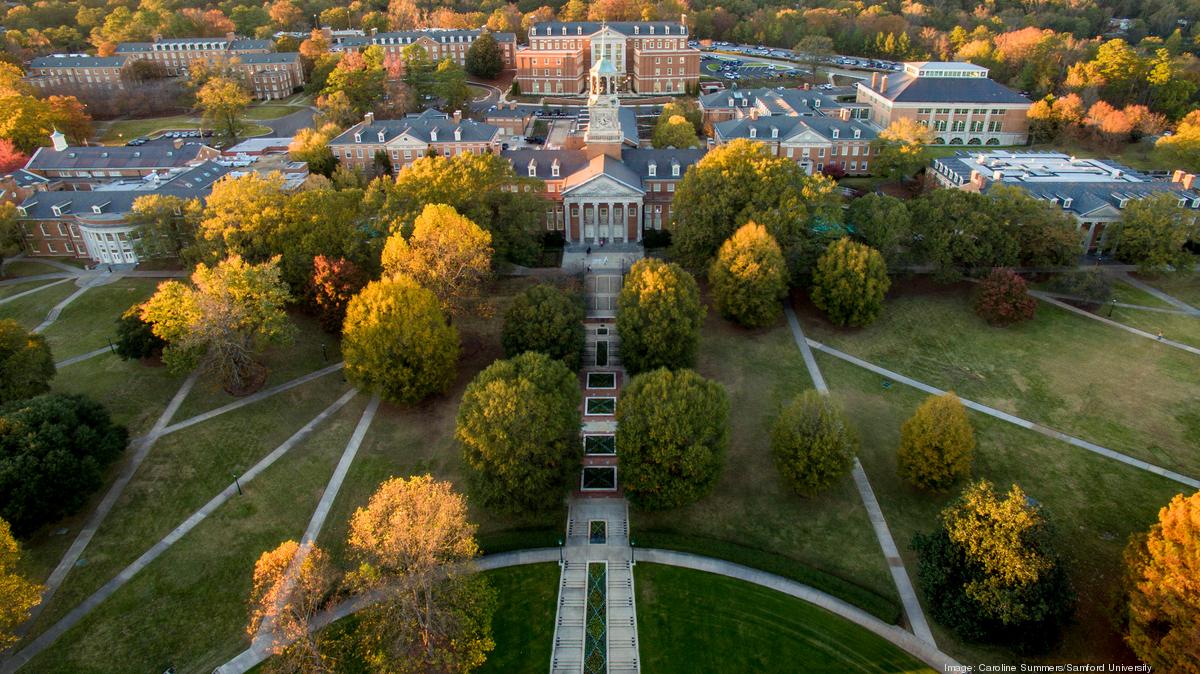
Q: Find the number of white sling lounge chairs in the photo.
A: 0